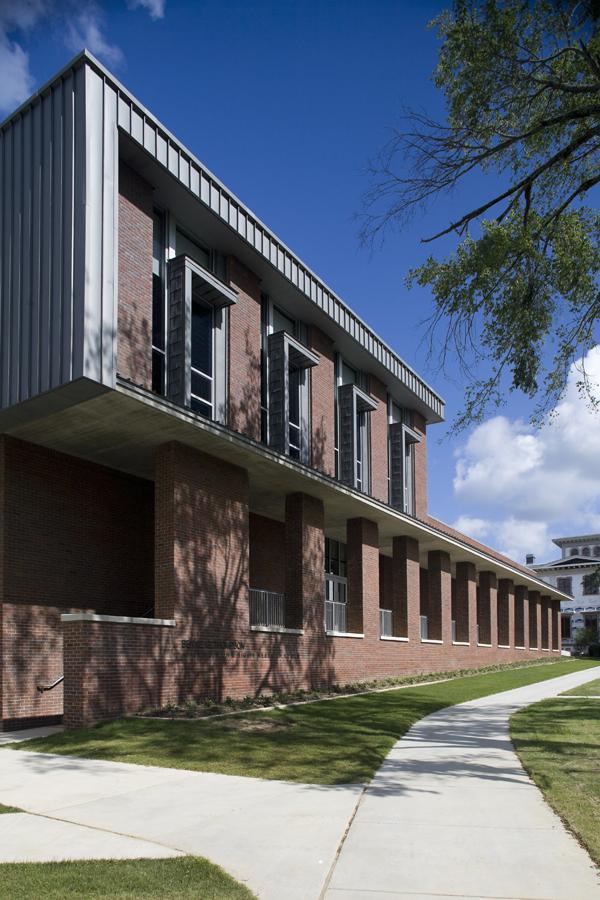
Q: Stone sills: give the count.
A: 12